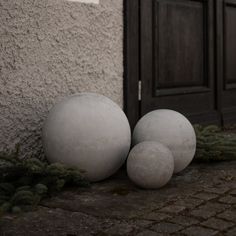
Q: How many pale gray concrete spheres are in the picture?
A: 3